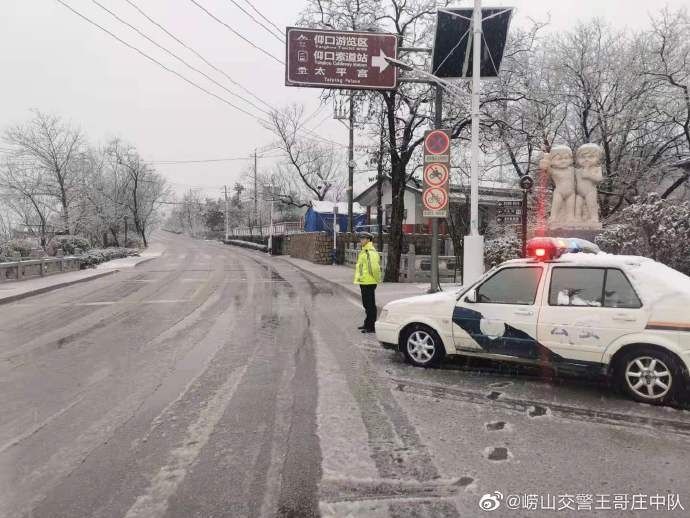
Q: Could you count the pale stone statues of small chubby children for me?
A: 2